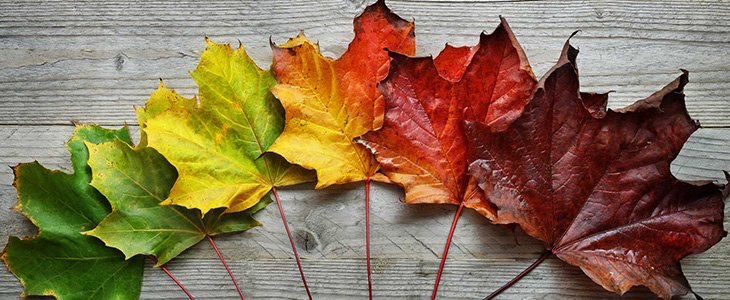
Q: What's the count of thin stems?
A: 6